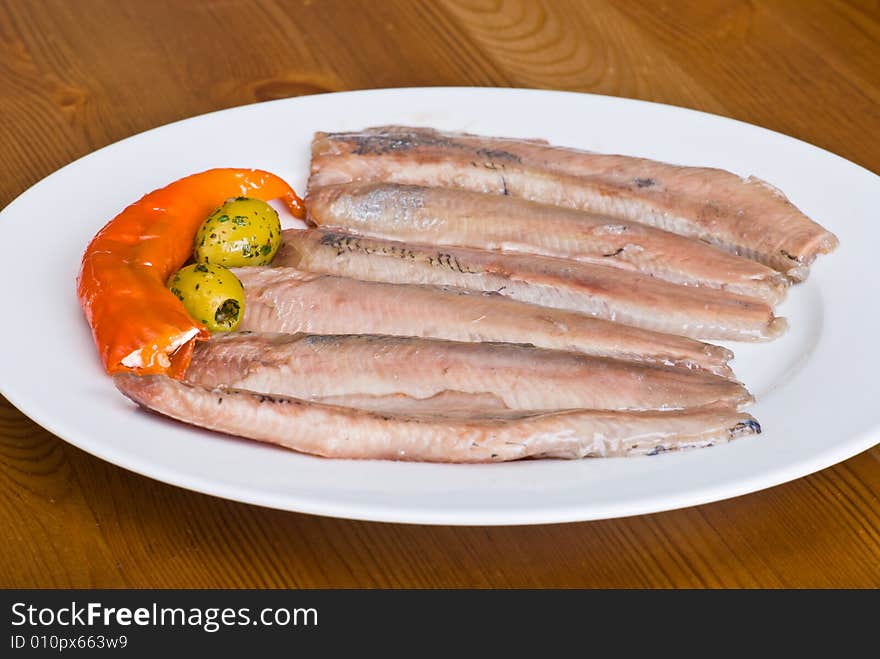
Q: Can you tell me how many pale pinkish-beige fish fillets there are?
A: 6